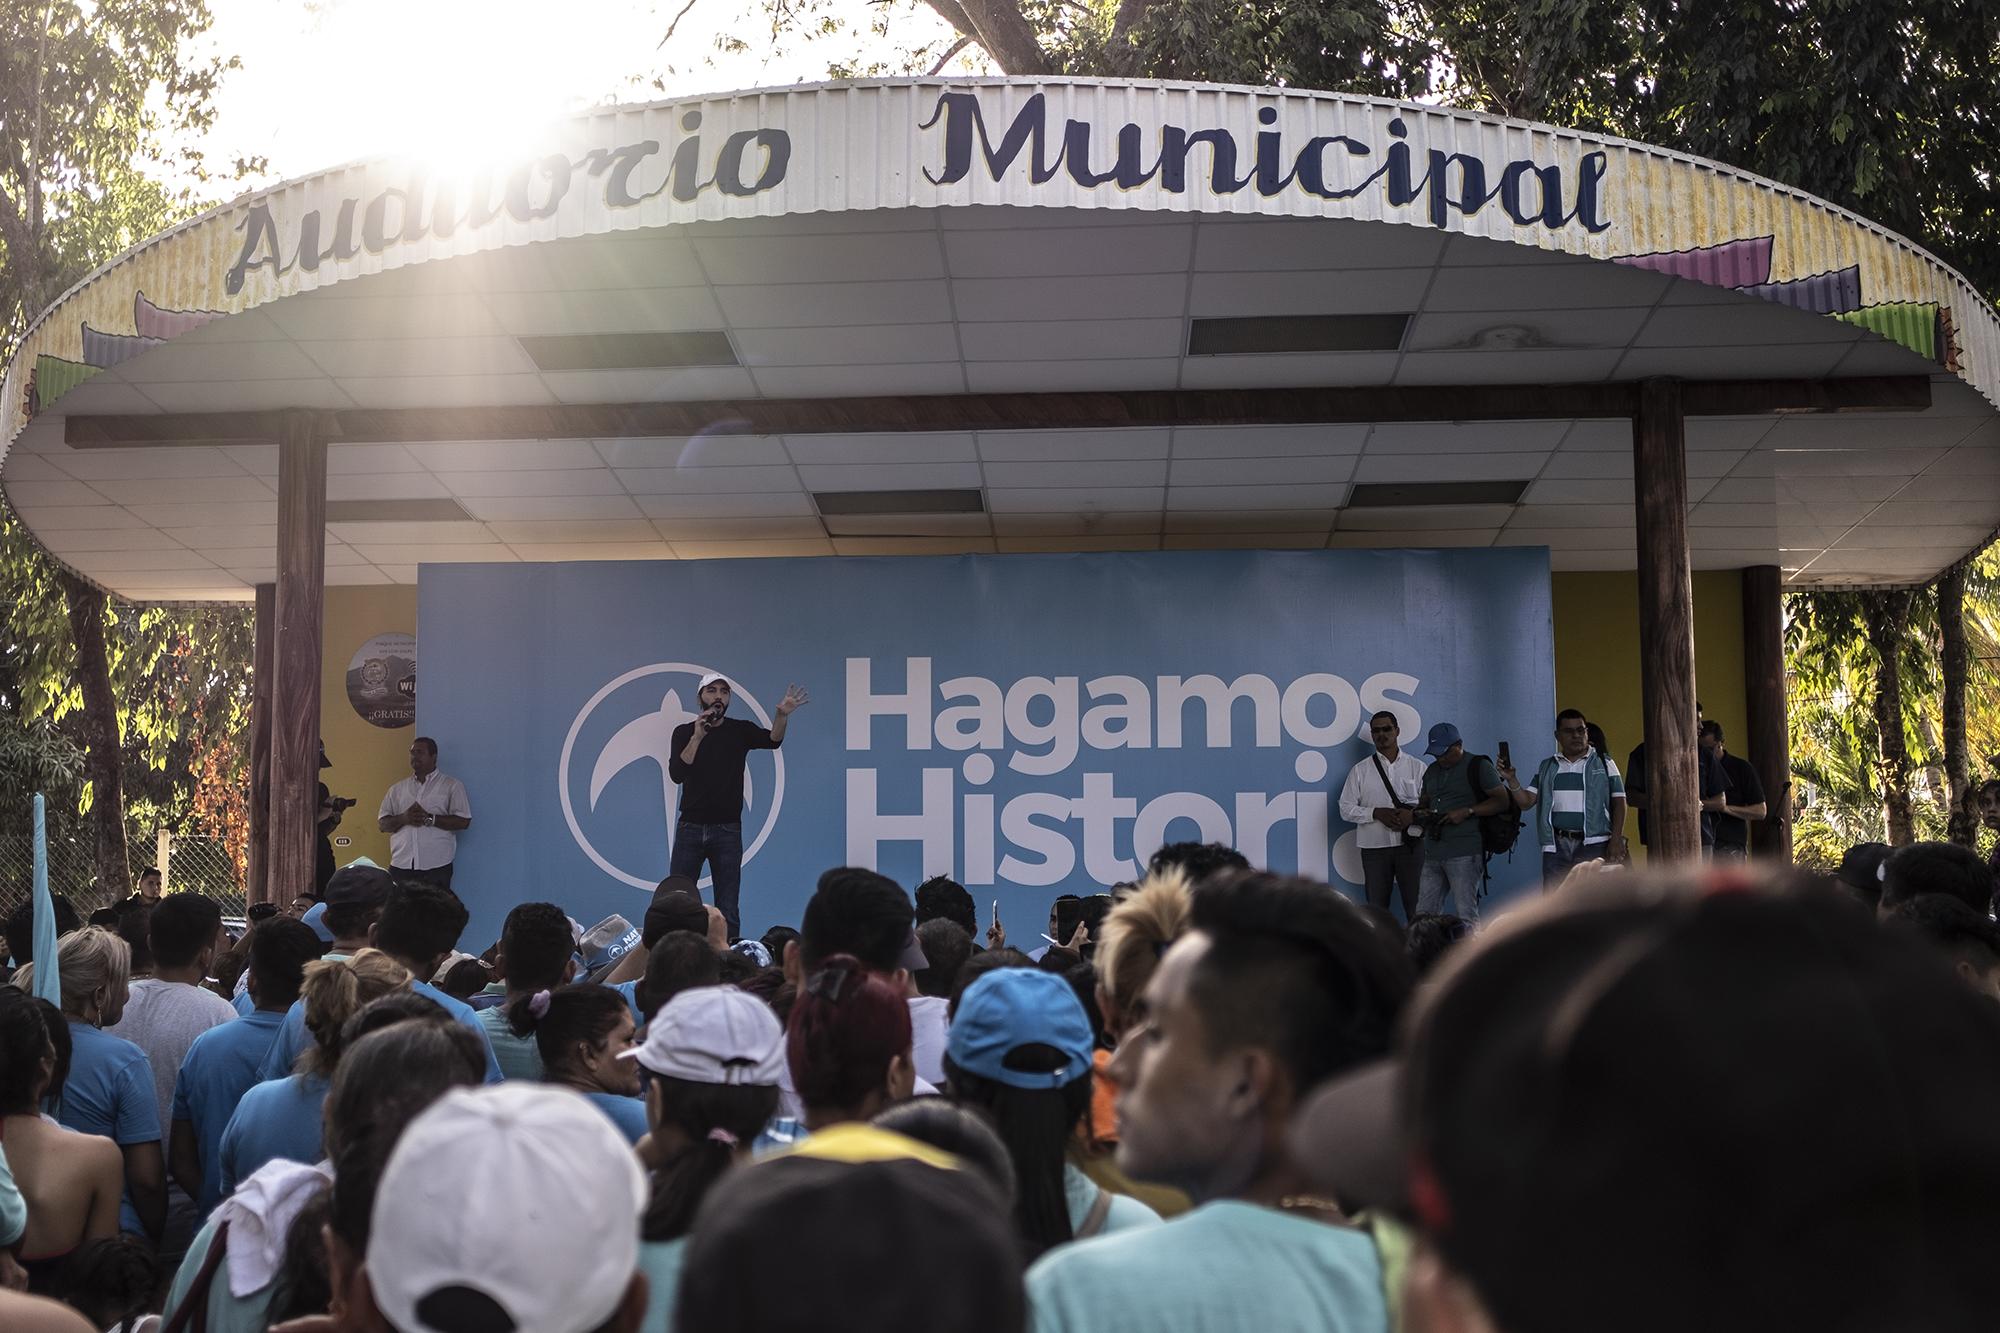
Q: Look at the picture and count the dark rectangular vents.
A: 5